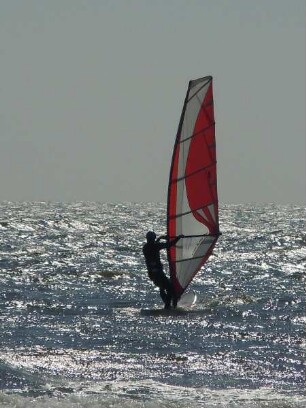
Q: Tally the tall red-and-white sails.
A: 1